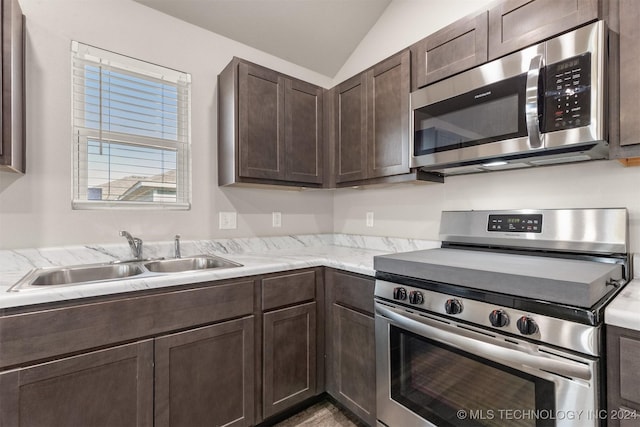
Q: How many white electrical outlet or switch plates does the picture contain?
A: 3